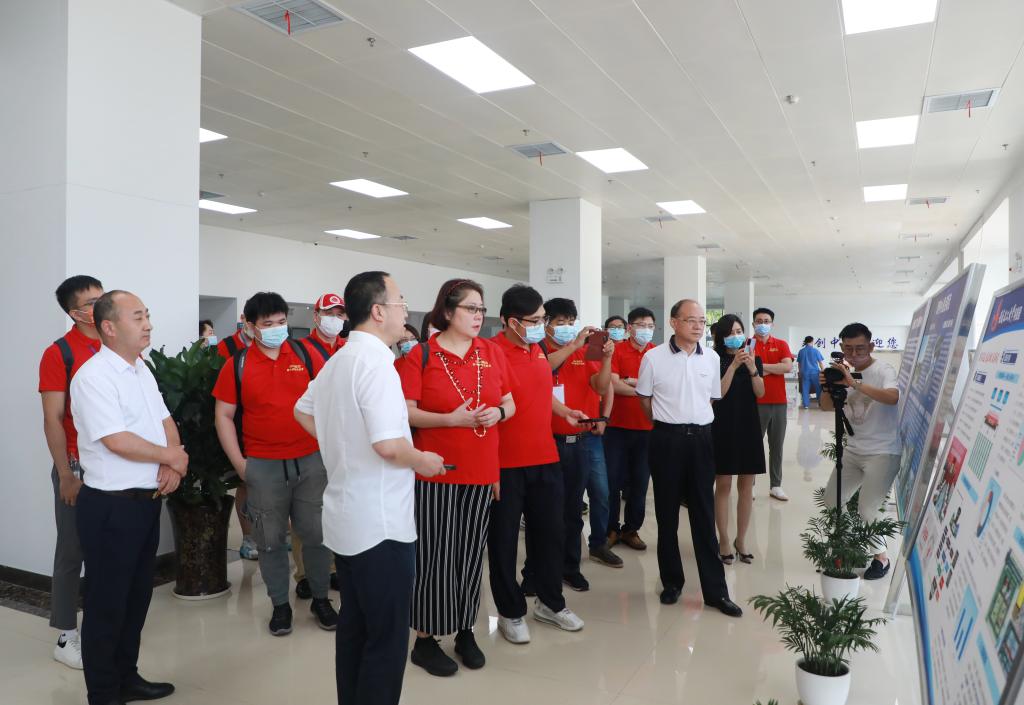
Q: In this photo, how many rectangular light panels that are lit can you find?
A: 11